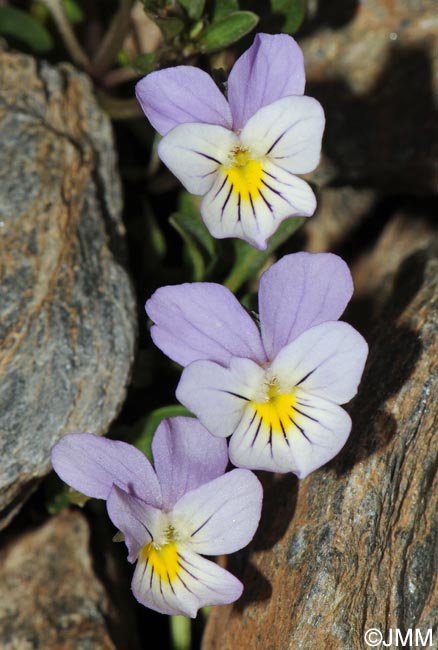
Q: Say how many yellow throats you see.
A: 3